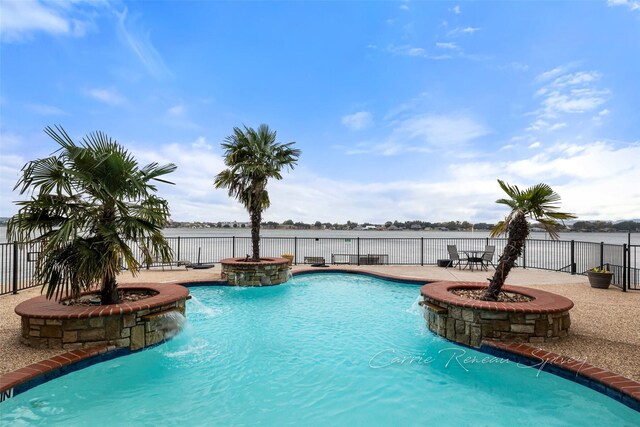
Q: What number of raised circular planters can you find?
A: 3